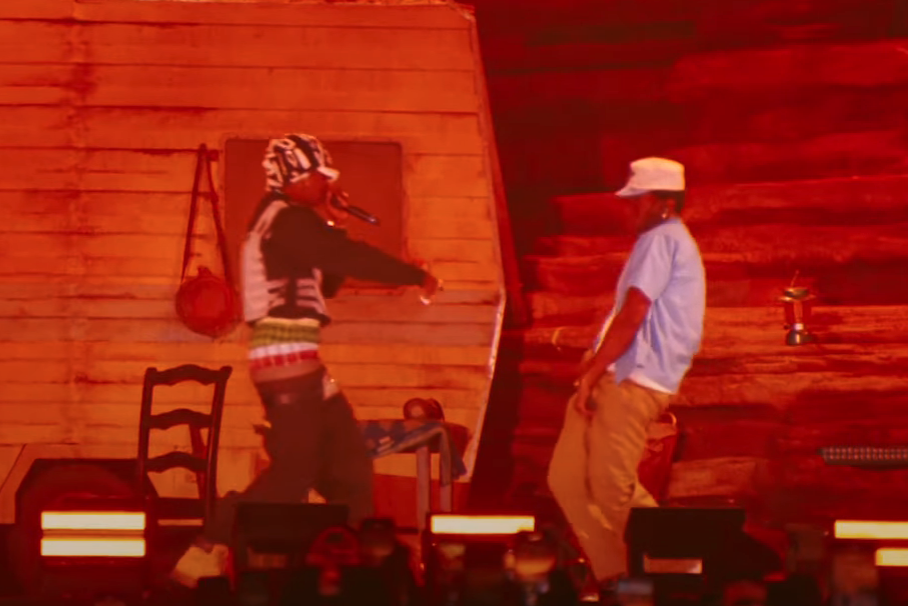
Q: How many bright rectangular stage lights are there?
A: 5